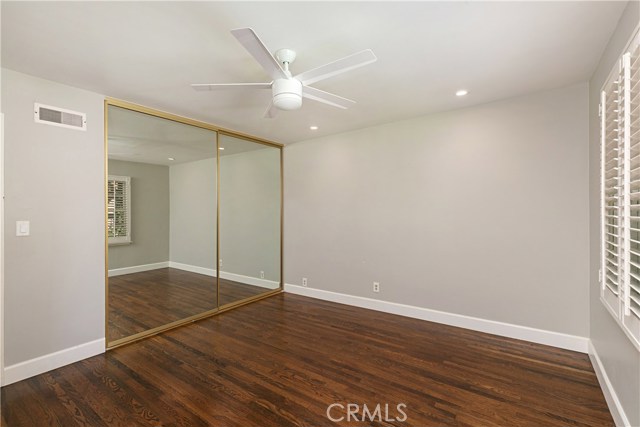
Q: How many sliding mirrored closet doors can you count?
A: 2